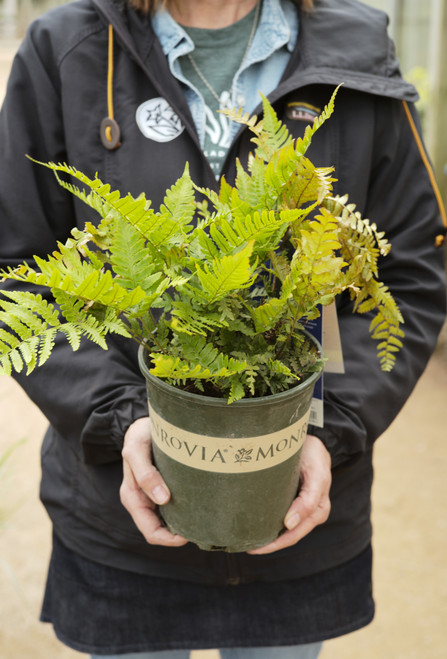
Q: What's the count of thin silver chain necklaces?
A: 1